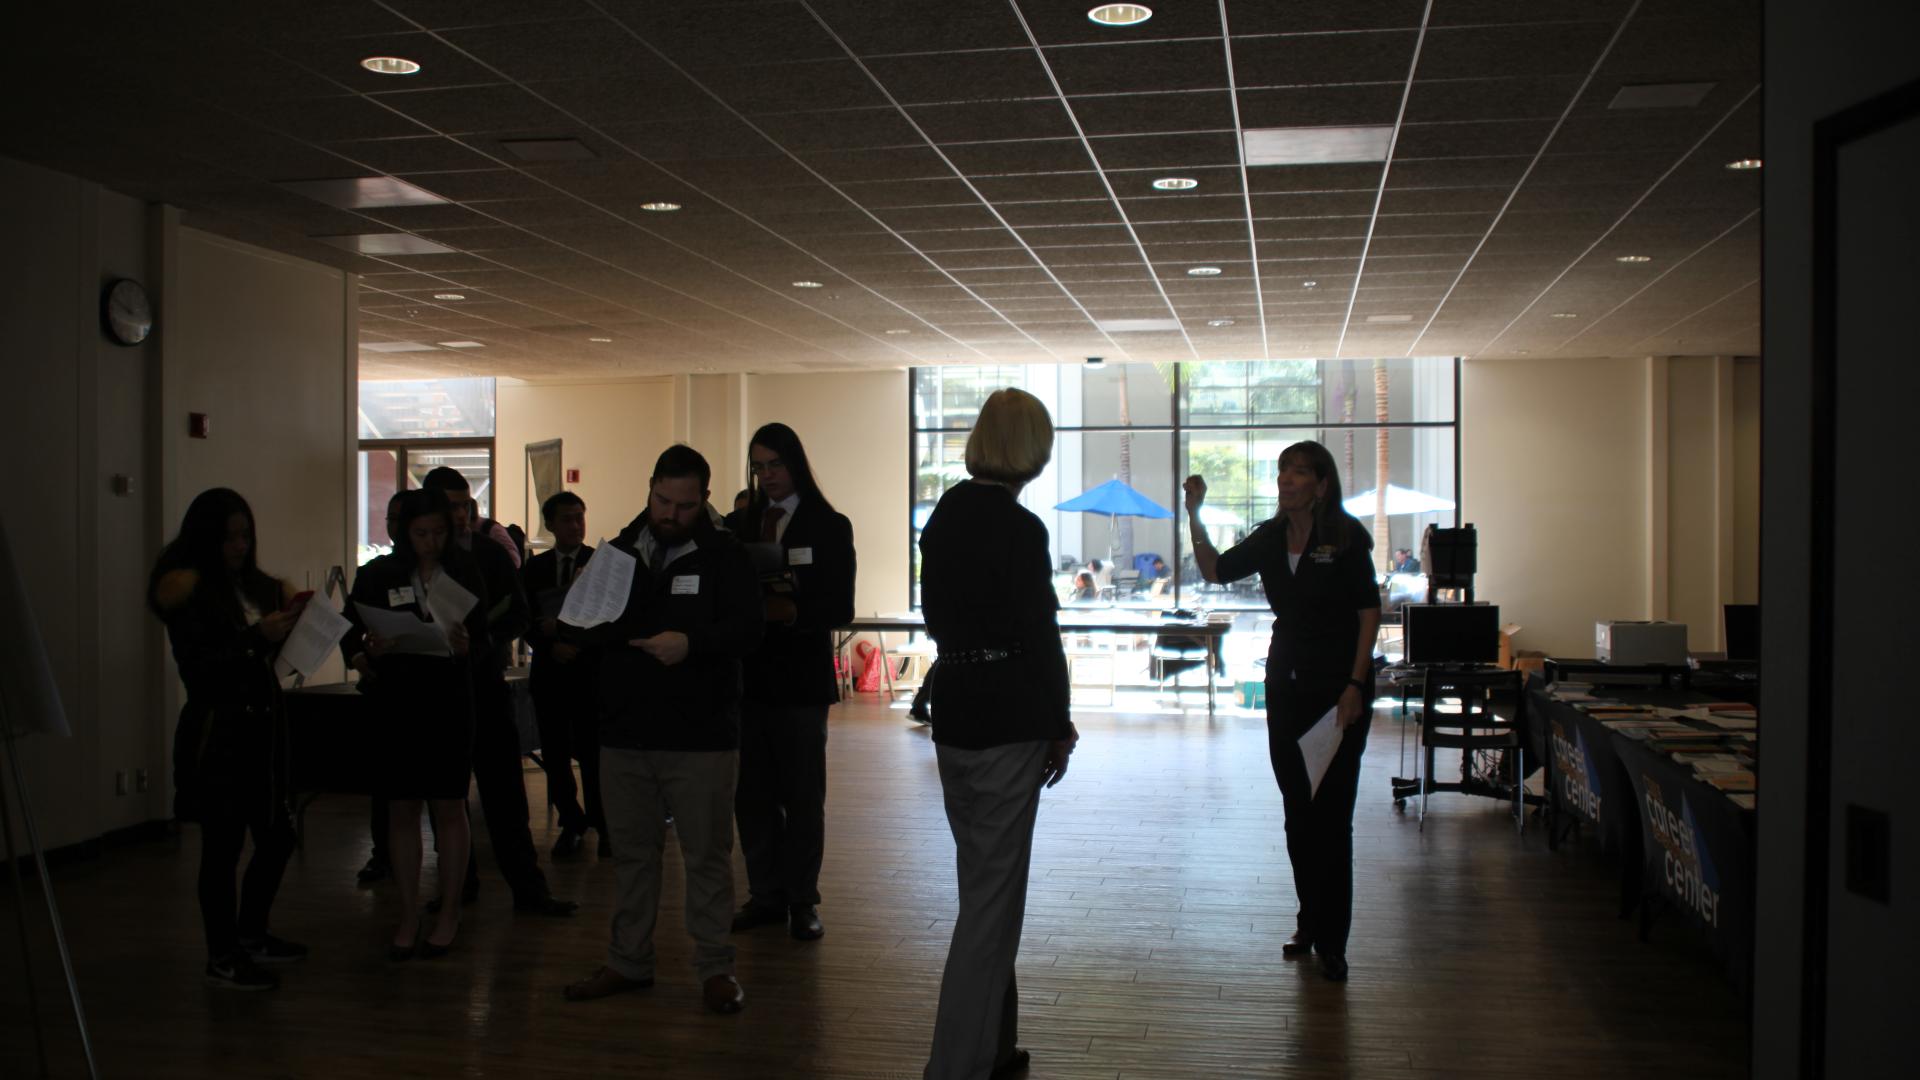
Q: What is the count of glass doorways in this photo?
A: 1